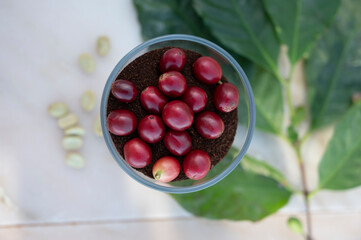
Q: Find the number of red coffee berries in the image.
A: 15